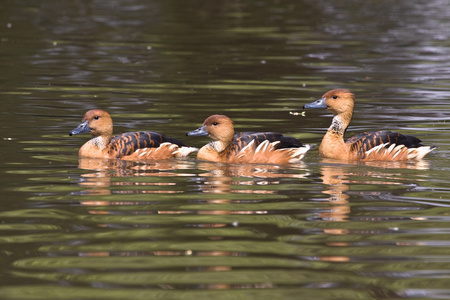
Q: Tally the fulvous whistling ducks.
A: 3